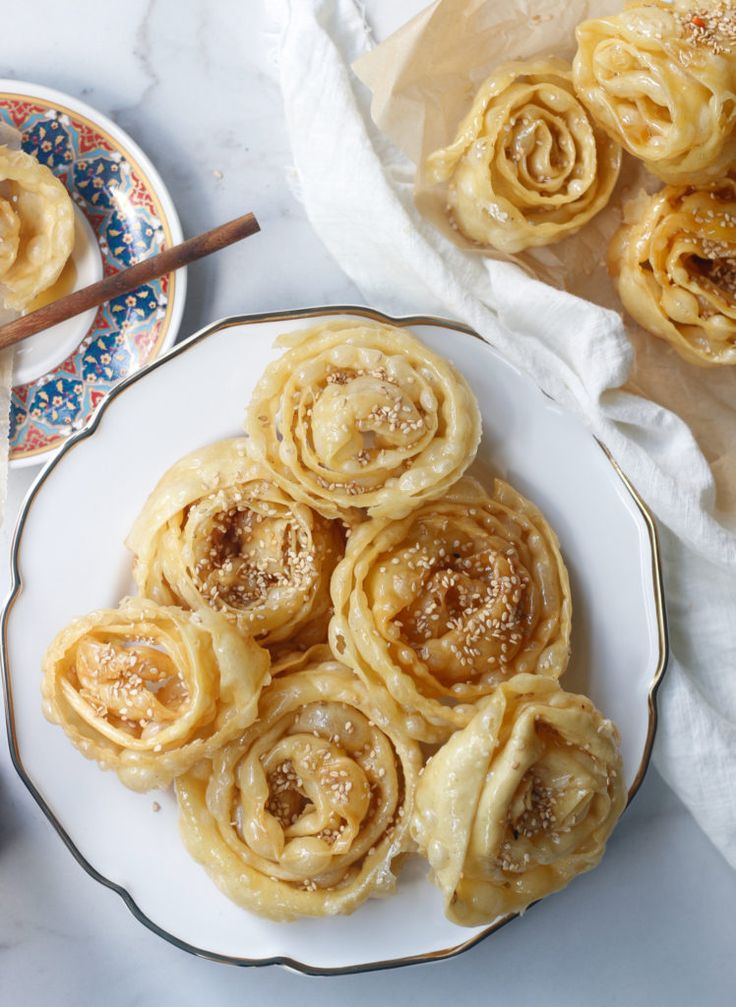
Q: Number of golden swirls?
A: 10